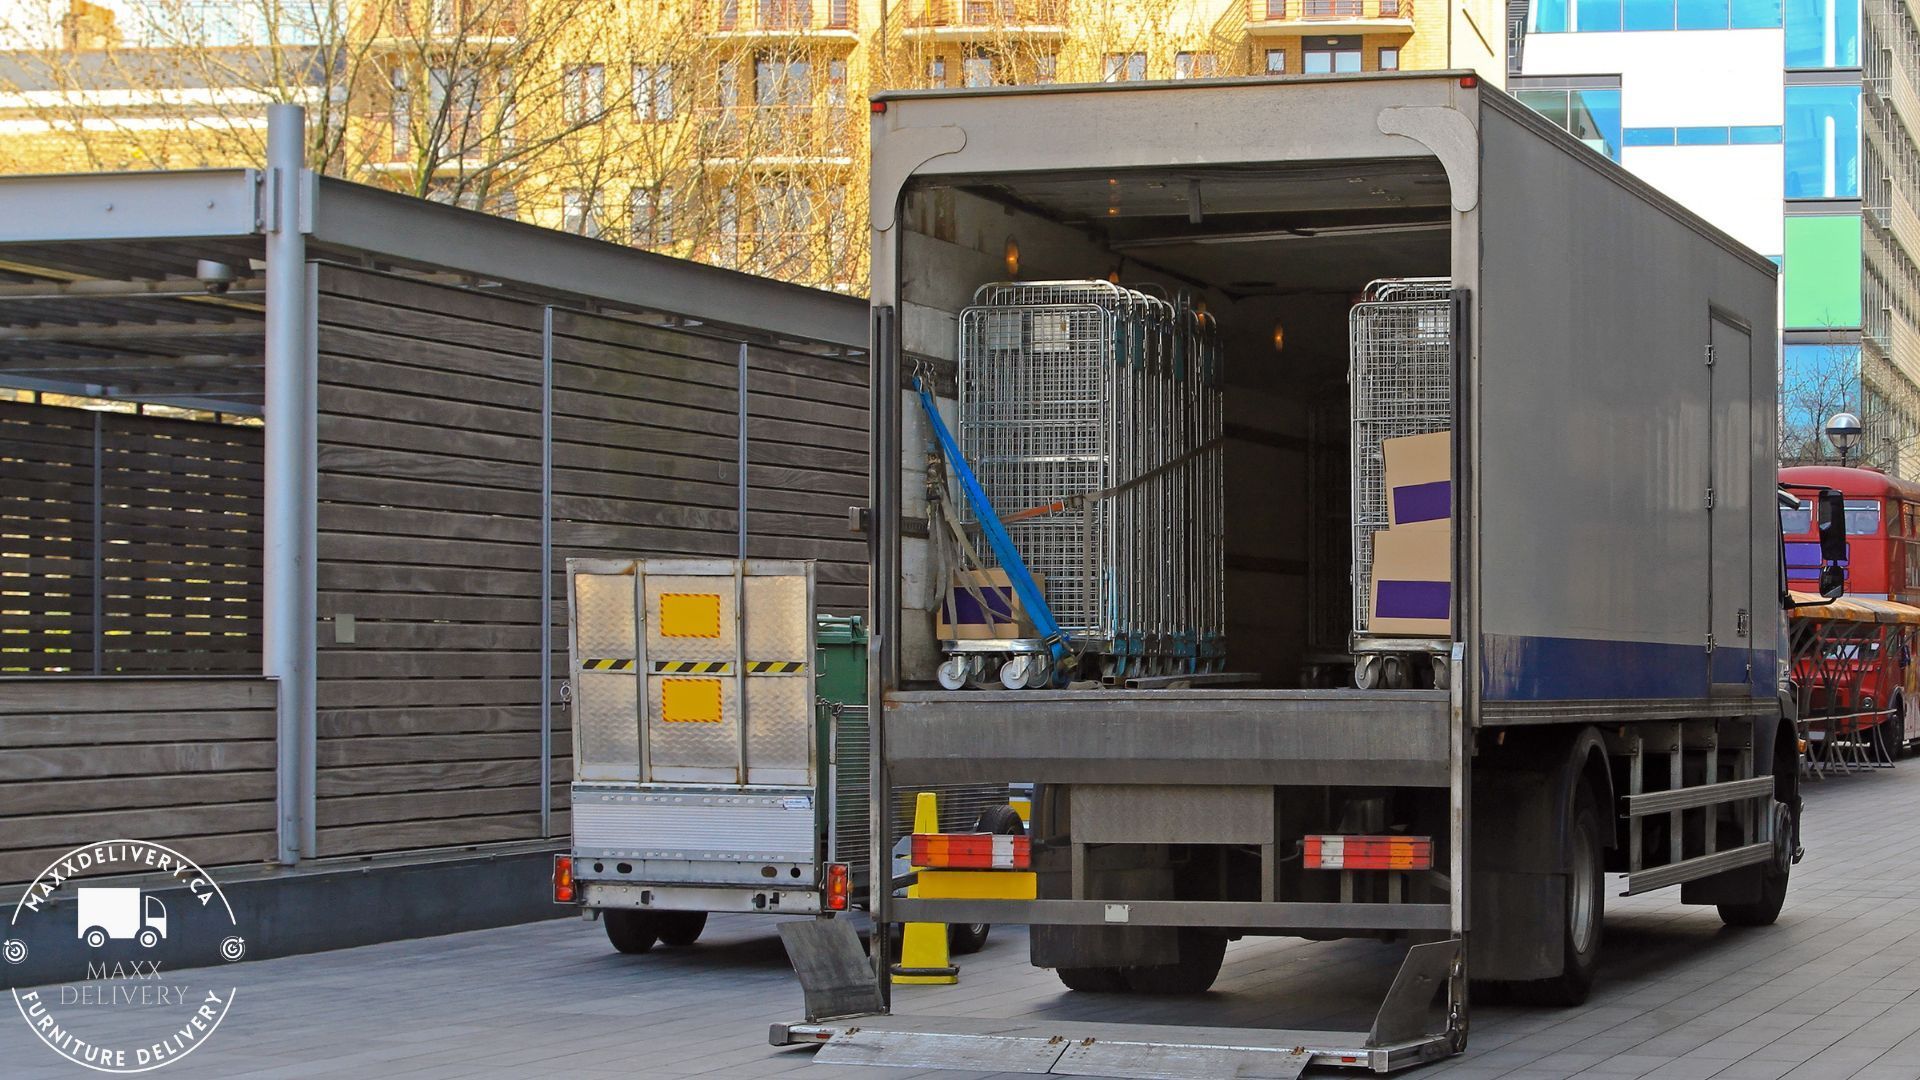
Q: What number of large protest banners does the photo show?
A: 0